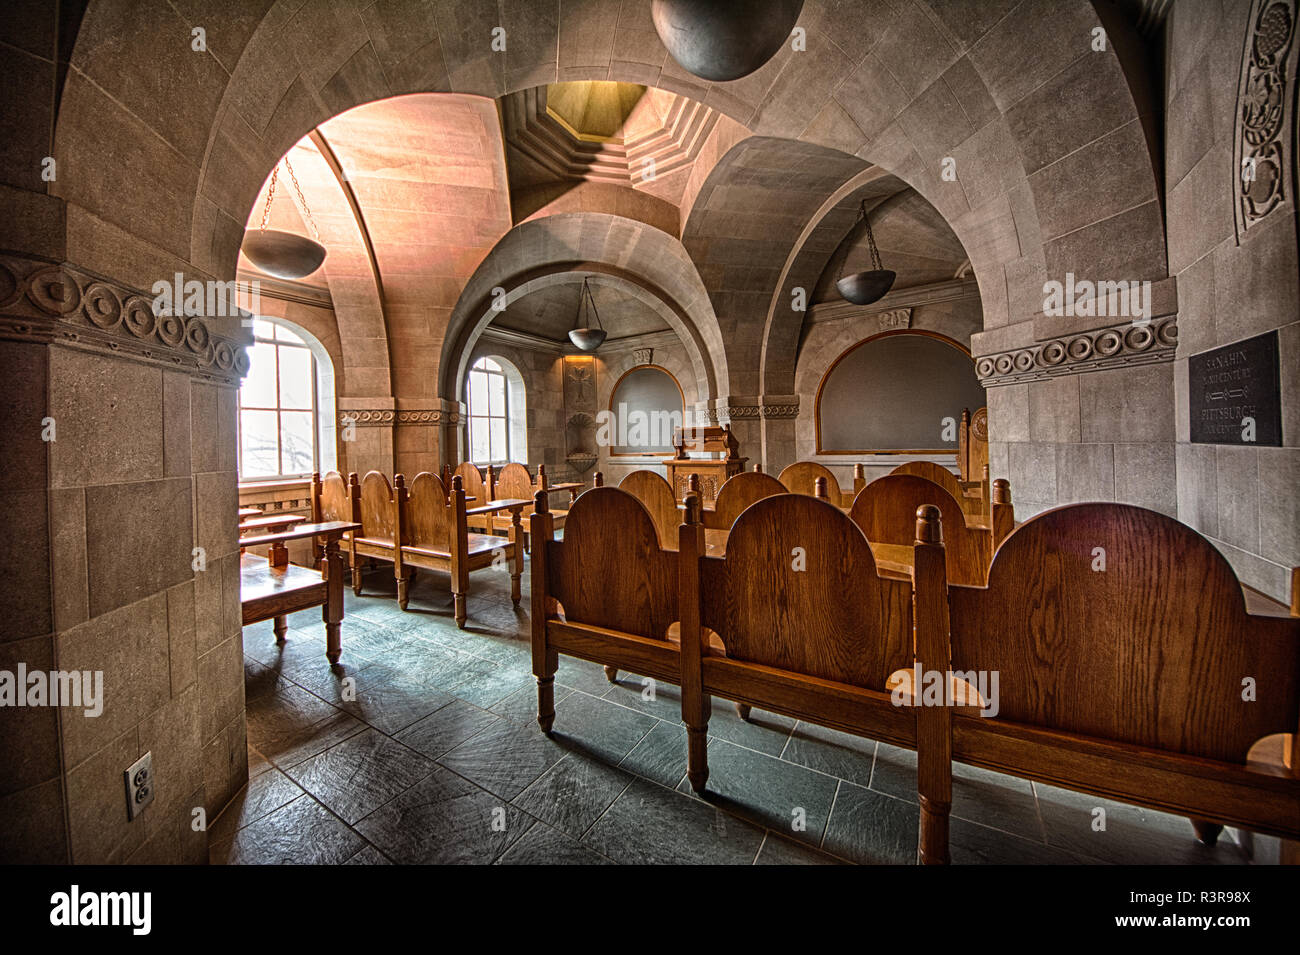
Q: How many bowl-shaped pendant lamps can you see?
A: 4